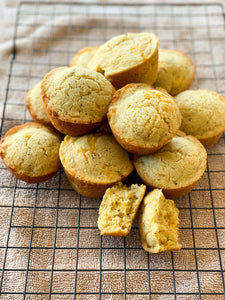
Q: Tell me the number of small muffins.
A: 11